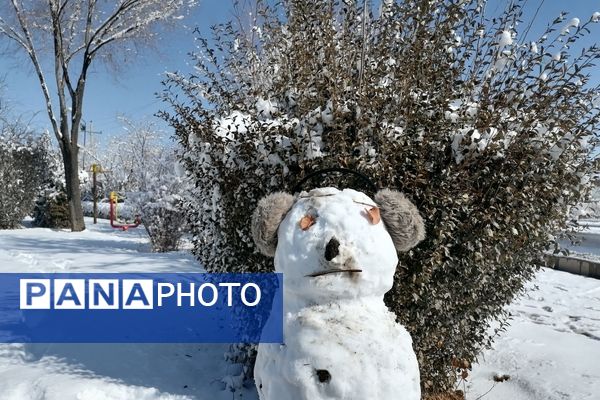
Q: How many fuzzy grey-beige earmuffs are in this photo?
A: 2